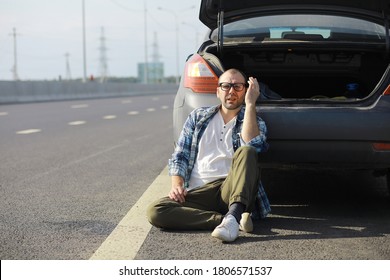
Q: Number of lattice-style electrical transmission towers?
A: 2